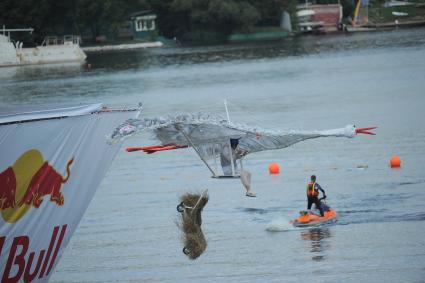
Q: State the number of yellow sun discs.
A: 1